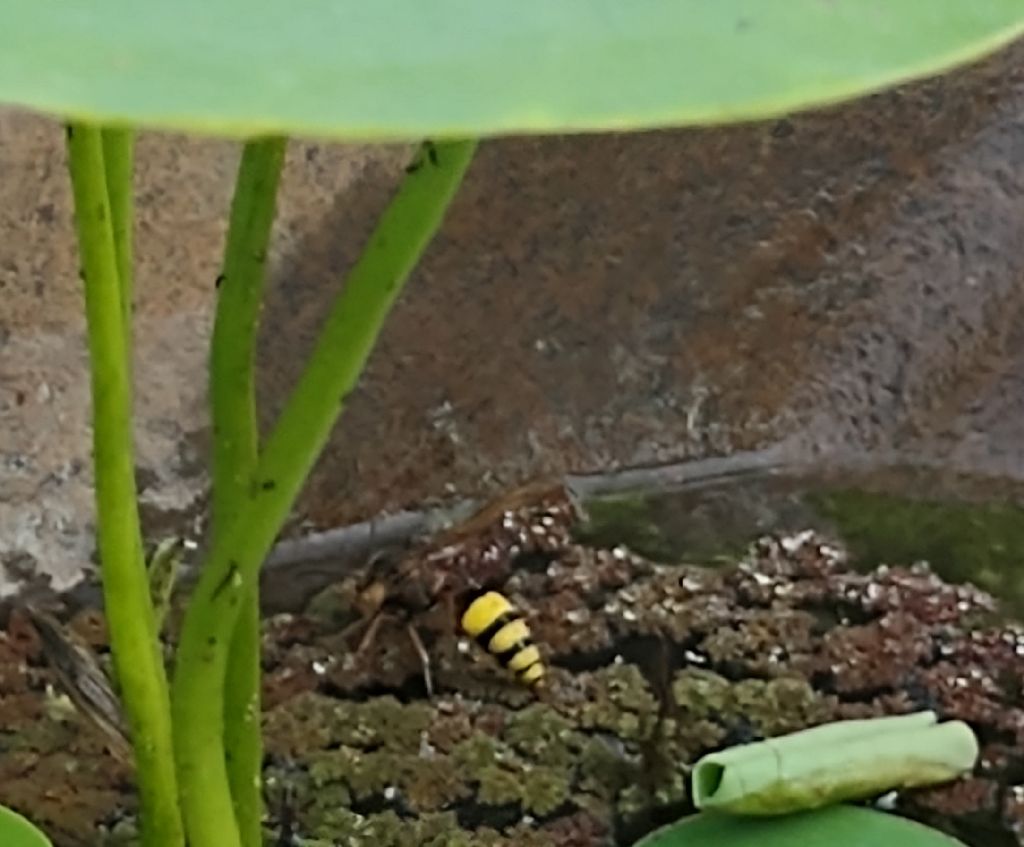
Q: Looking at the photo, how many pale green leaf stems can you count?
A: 4